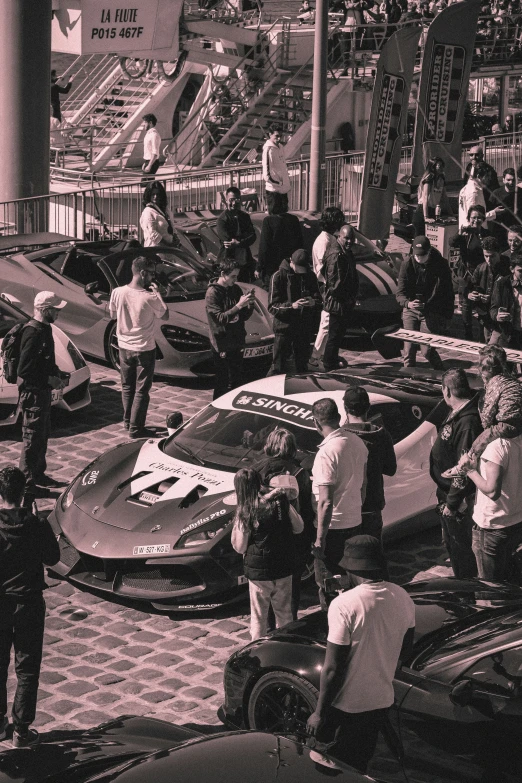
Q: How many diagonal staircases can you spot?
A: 2